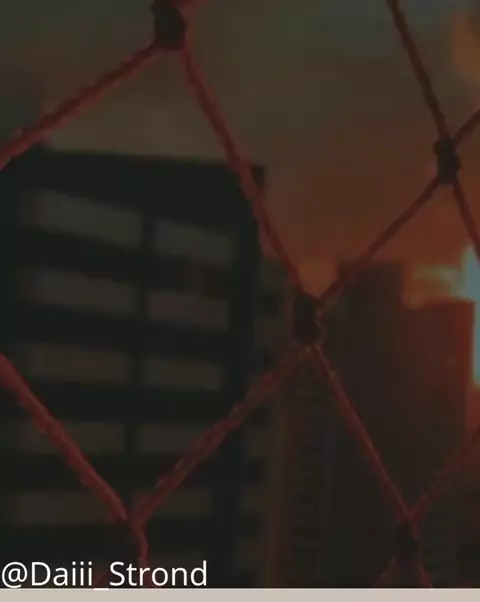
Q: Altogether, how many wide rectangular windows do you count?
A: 10